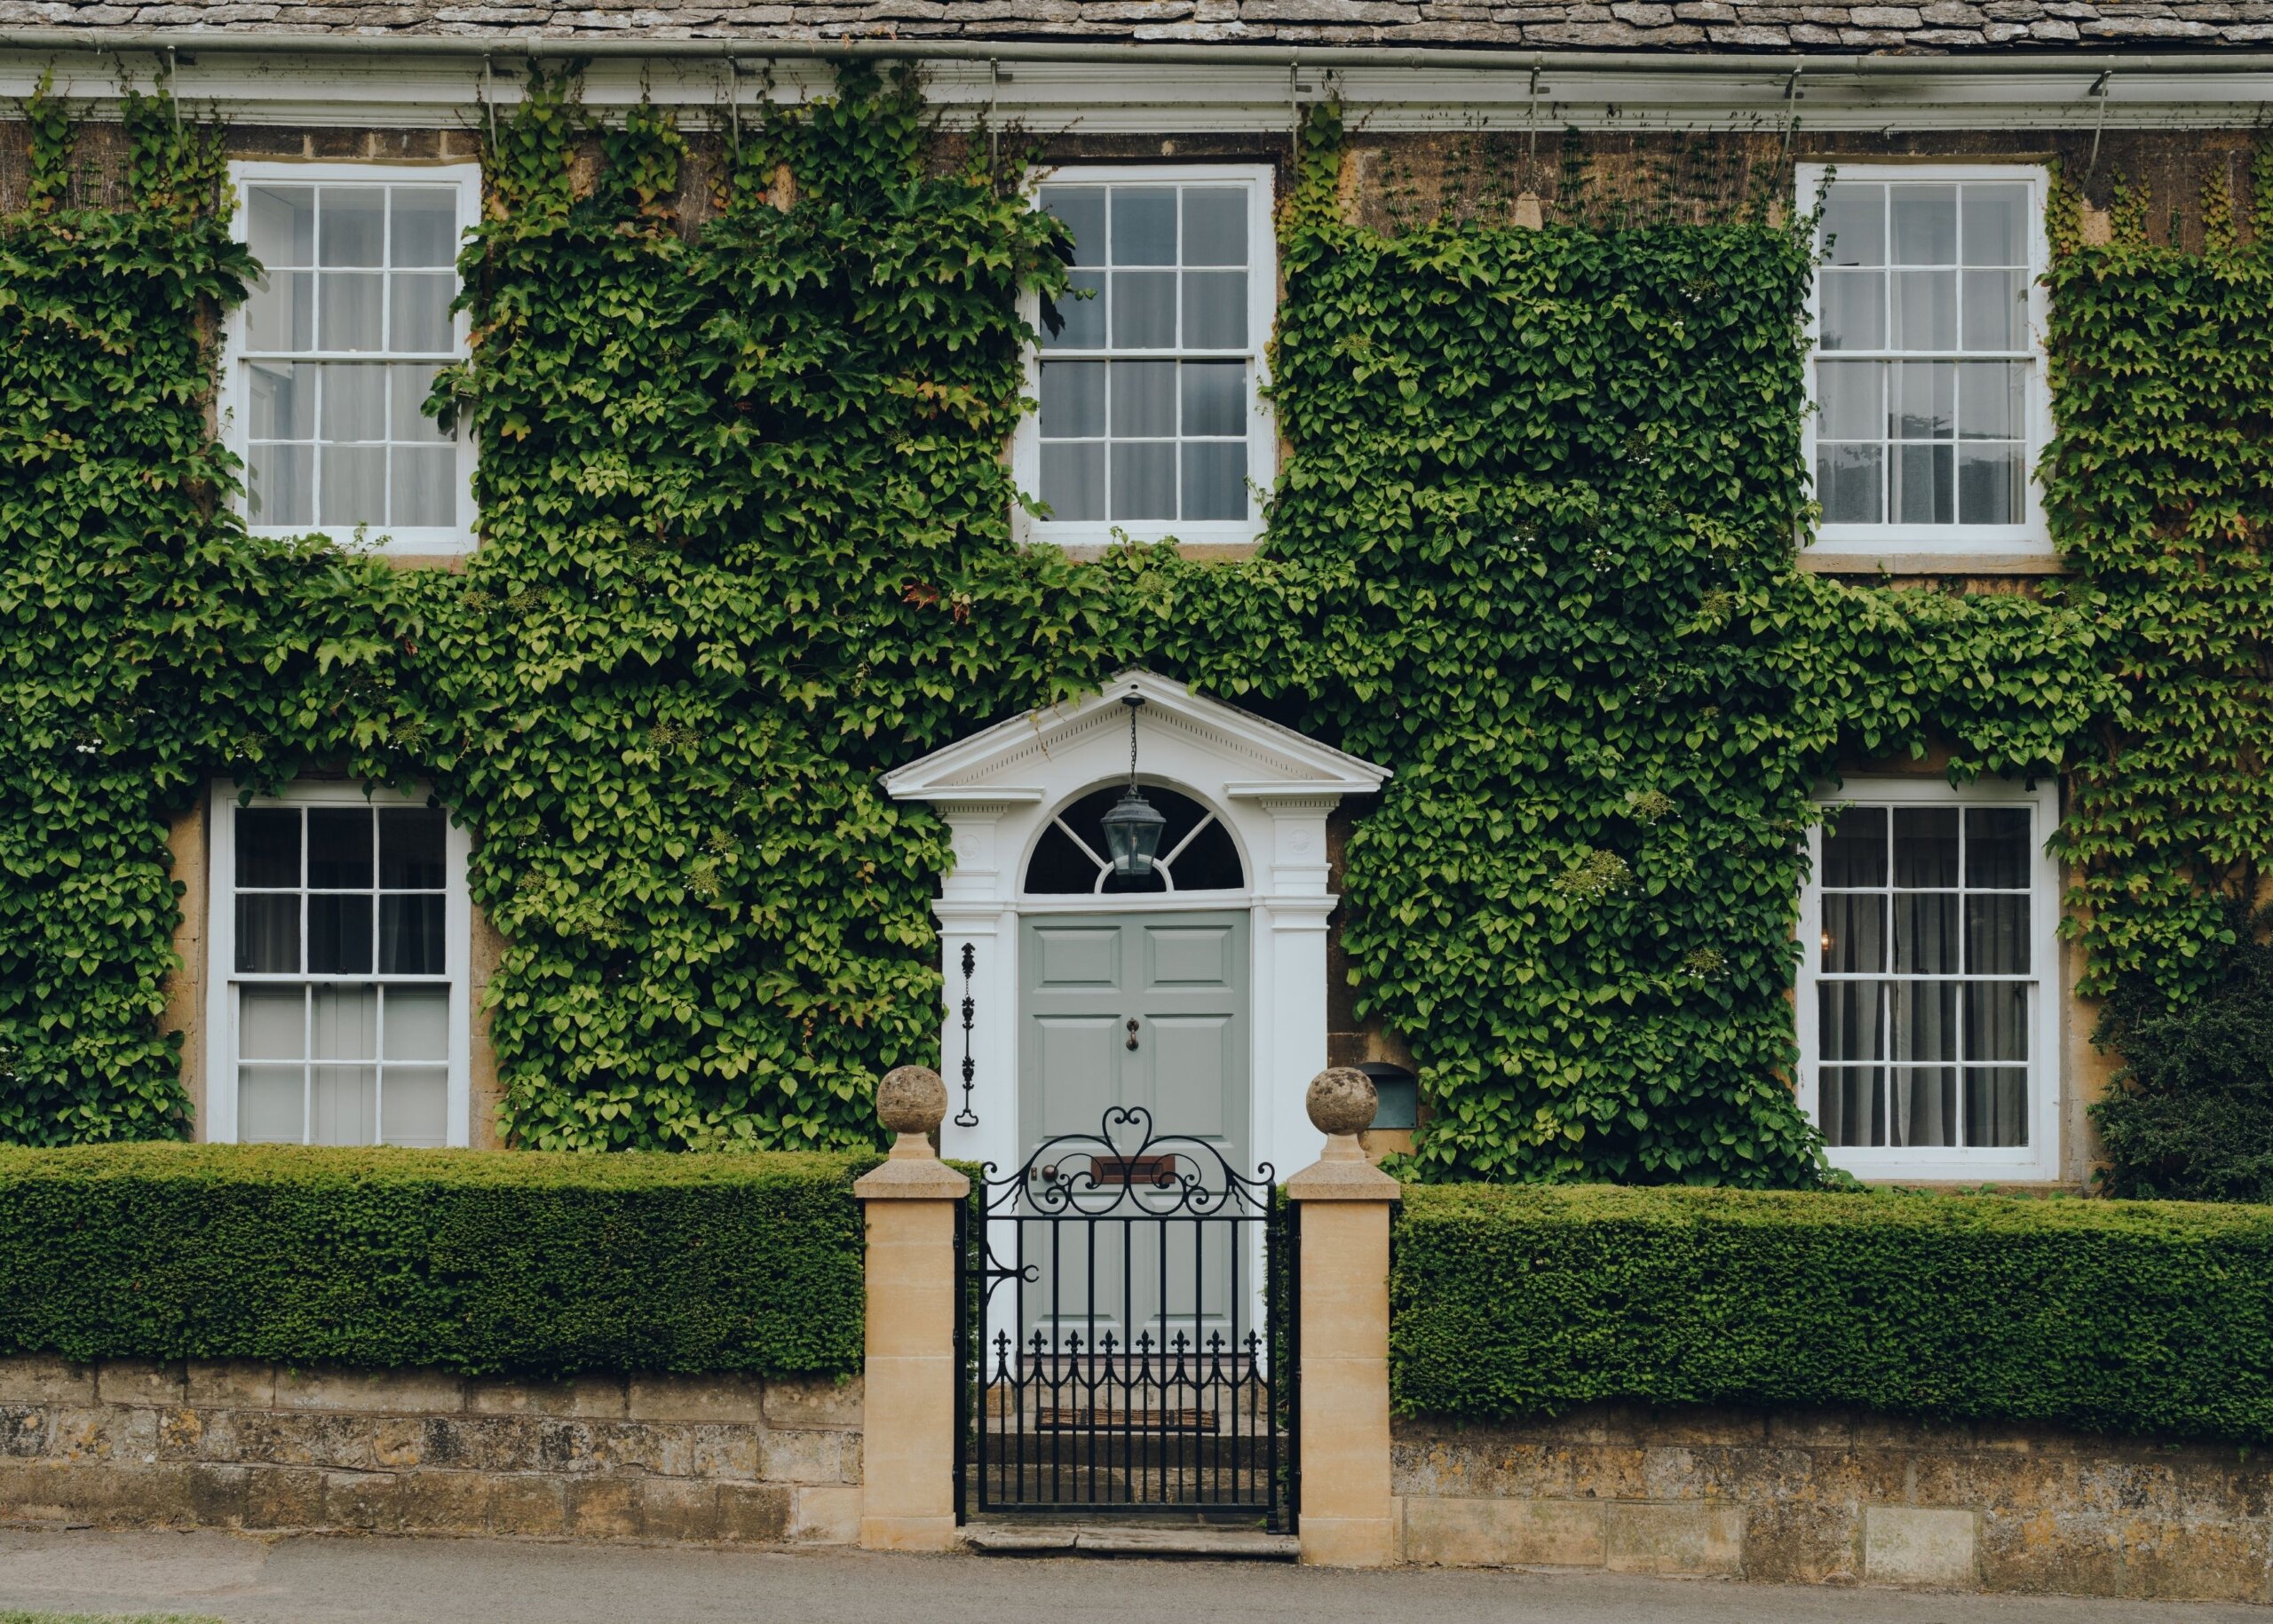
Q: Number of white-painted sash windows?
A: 5